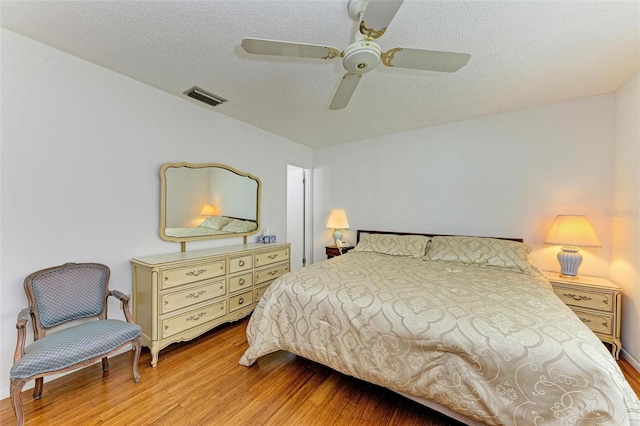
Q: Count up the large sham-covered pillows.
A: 2